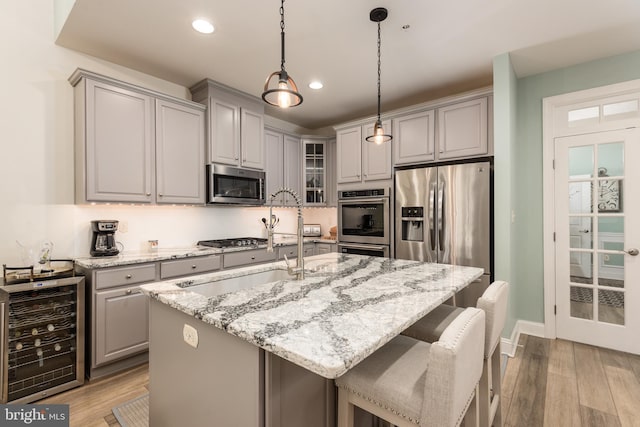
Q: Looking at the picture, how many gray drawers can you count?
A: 4